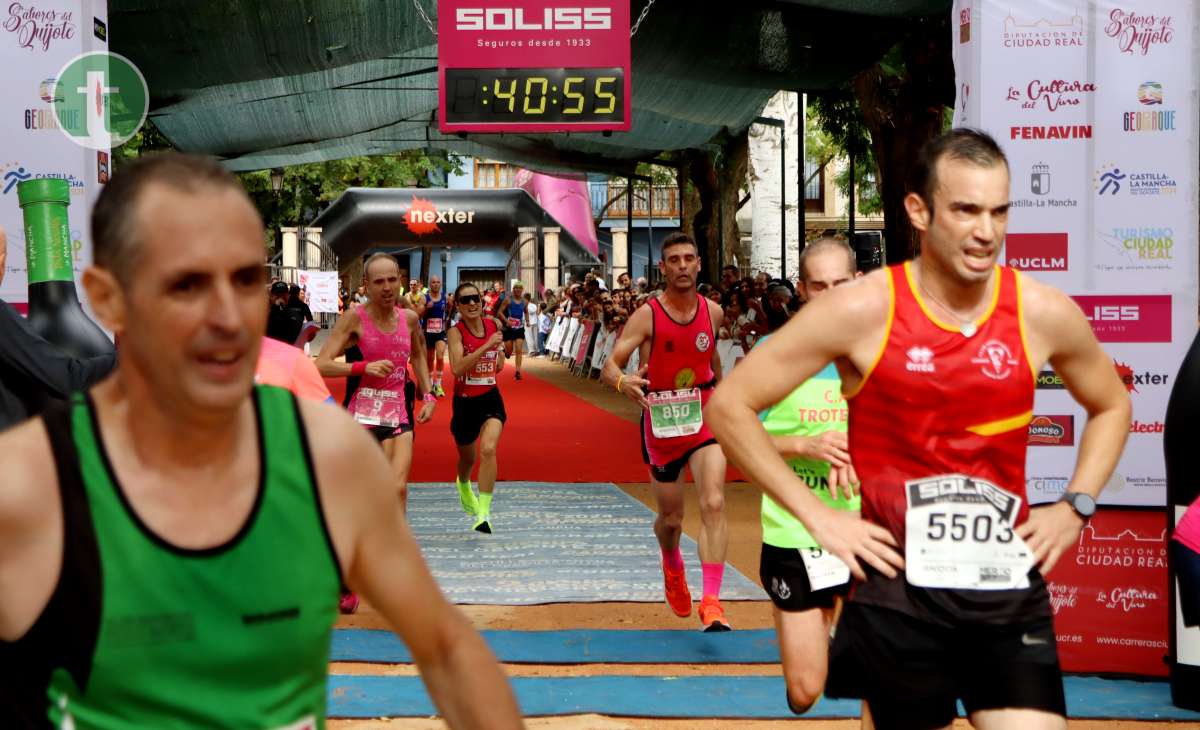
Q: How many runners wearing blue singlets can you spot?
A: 2